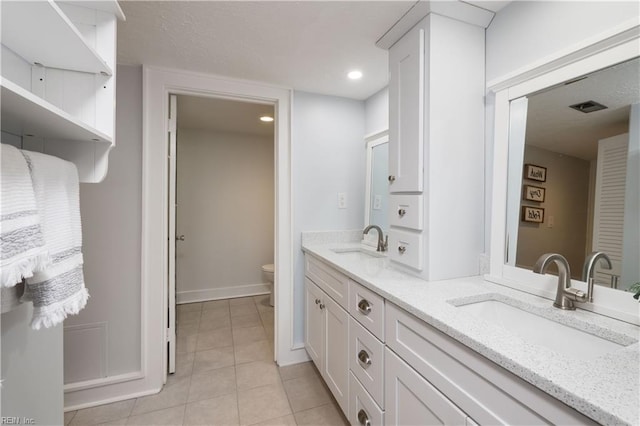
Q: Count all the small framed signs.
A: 3